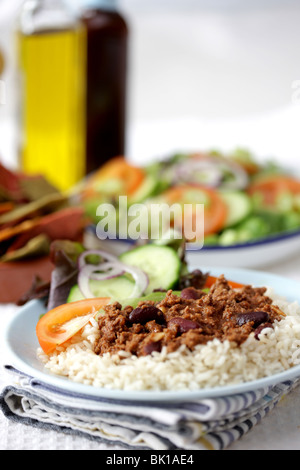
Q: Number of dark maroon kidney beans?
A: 6